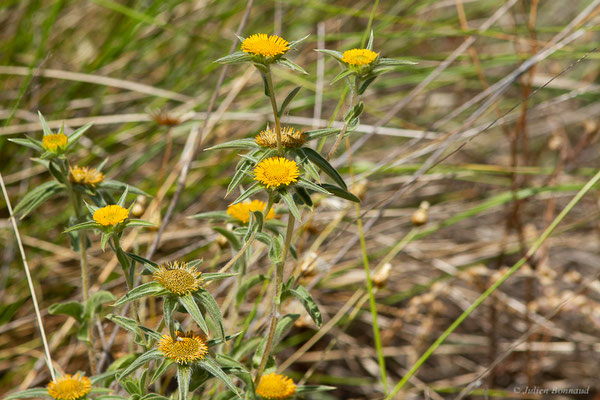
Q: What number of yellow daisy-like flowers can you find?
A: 12